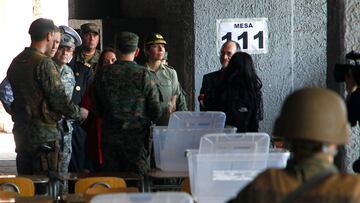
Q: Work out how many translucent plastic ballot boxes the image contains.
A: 3